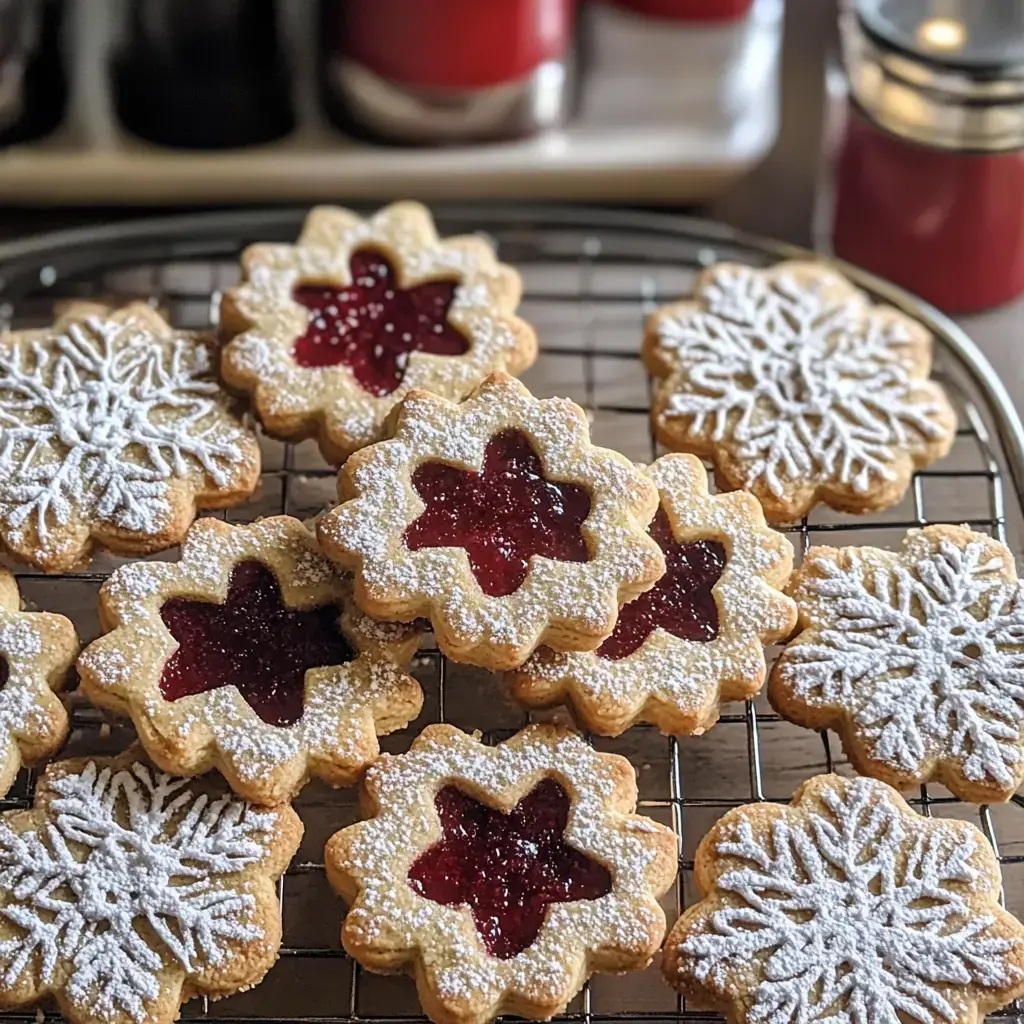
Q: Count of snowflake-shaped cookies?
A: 5